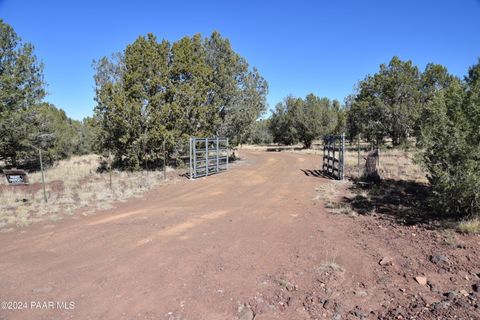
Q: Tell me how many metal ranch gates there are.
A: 2